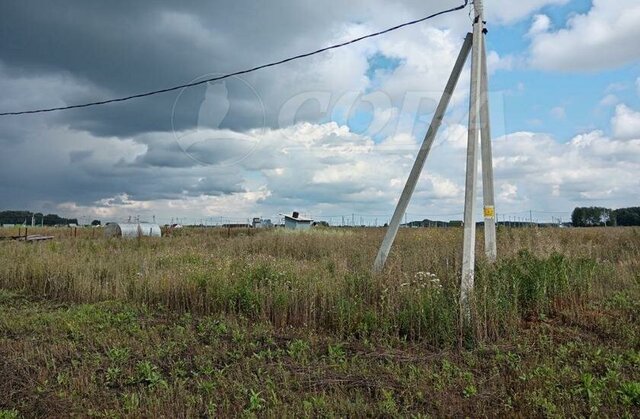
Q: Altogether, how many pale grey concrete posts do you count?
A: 3